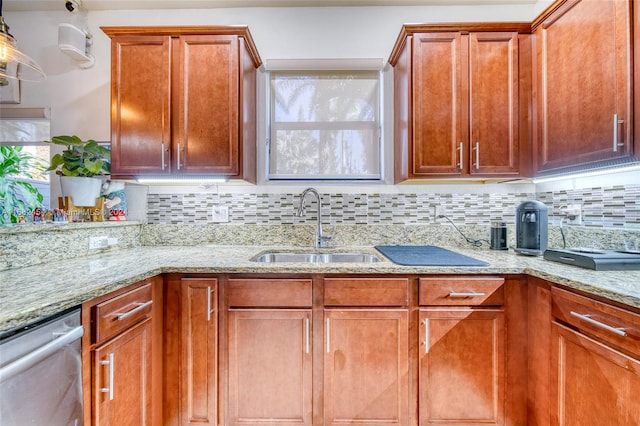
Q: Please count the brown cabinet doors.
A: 11